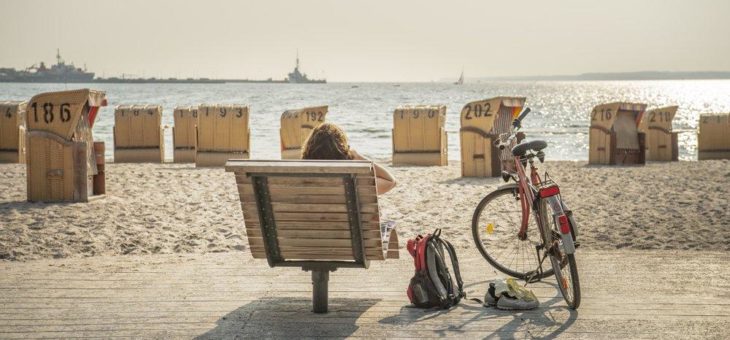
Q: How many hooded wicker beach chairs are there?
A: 11